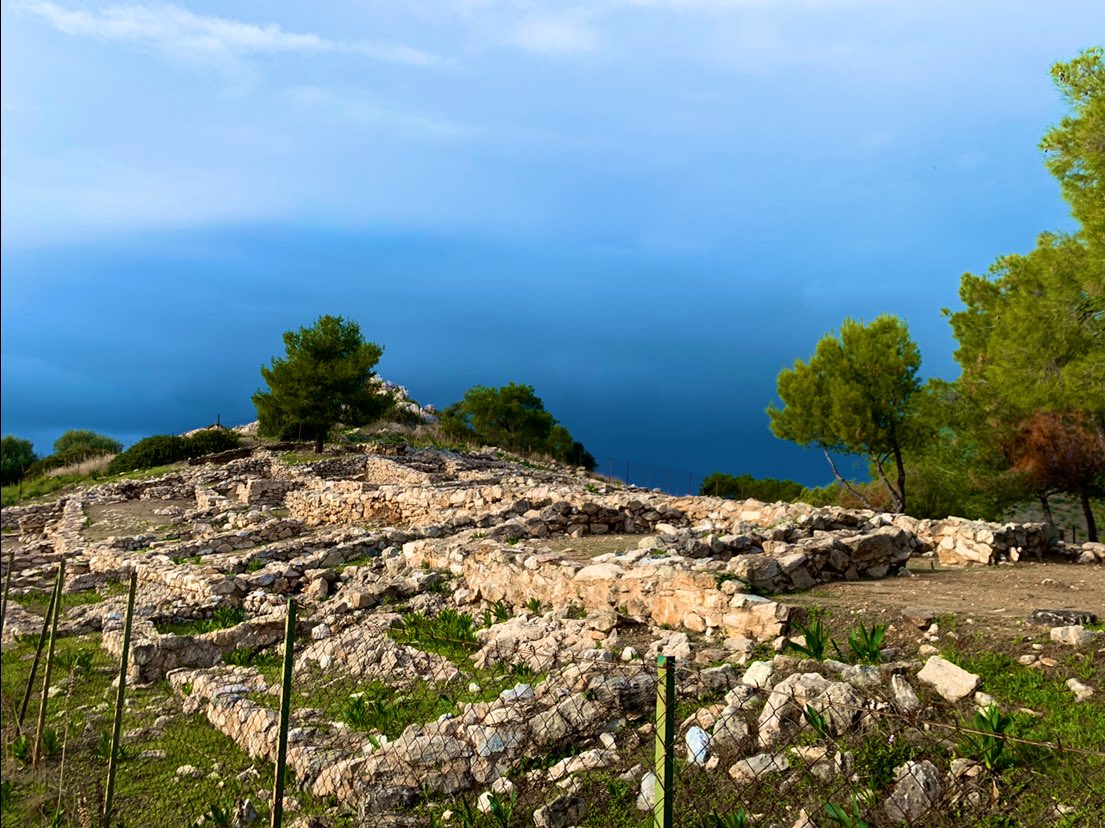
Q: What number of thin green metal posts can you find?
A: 6